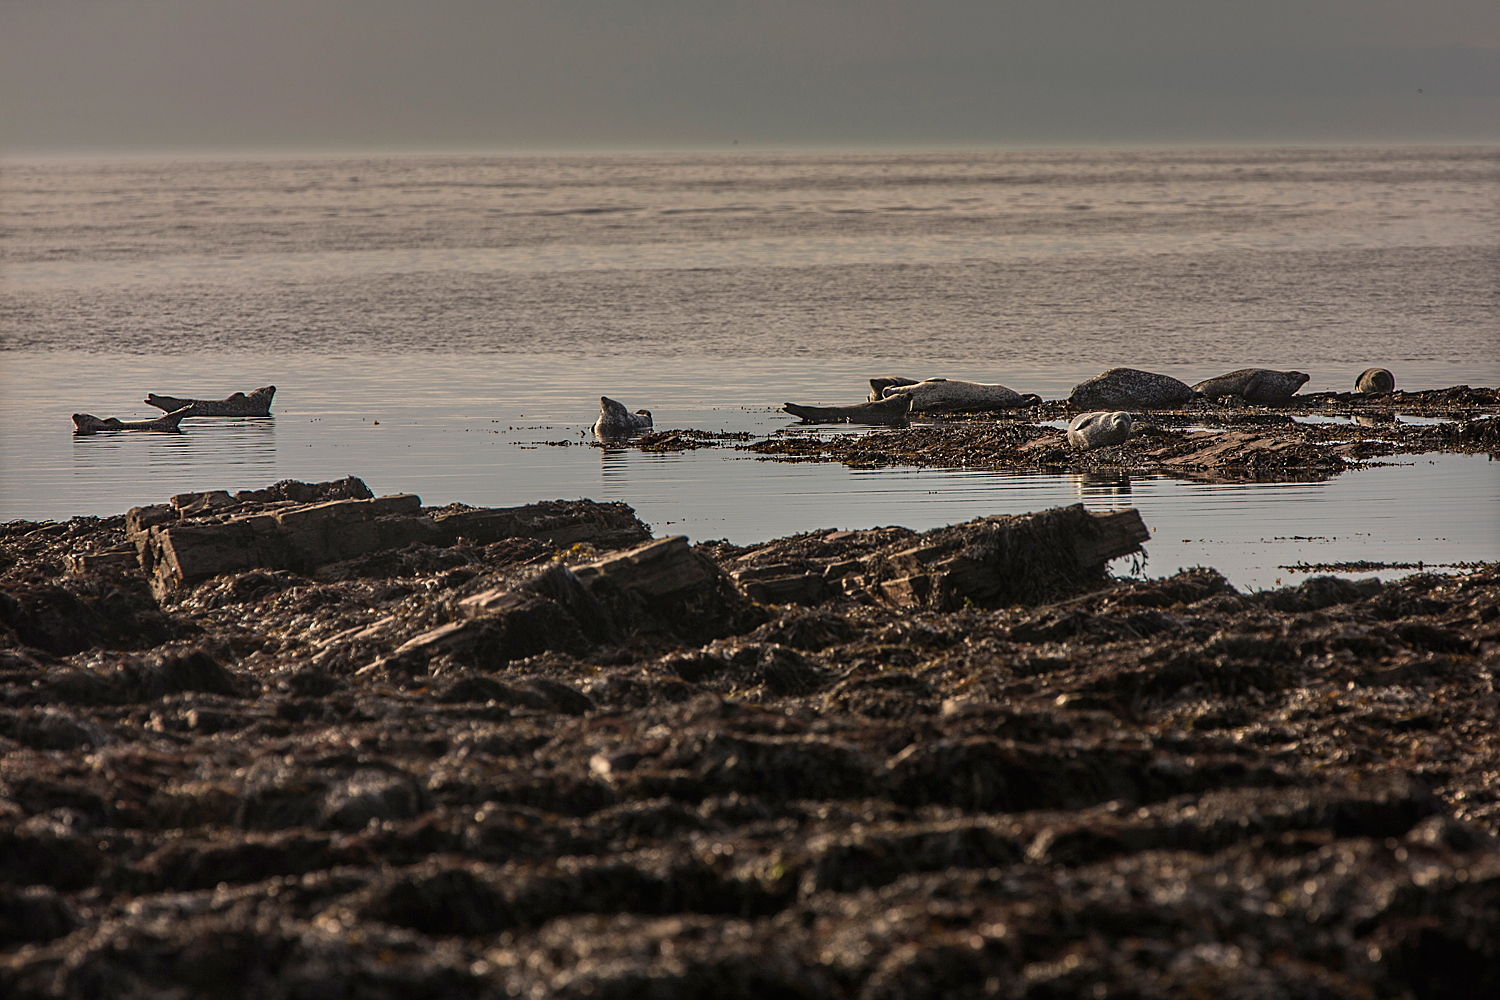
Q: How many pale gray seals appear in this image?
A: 2